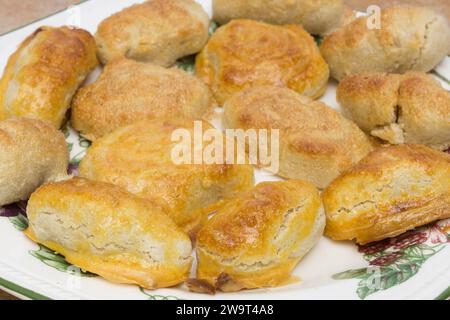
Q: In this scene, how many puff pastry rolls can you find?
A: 13